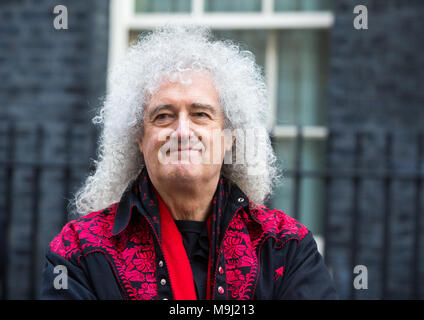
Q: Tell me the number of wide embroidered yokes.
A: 2